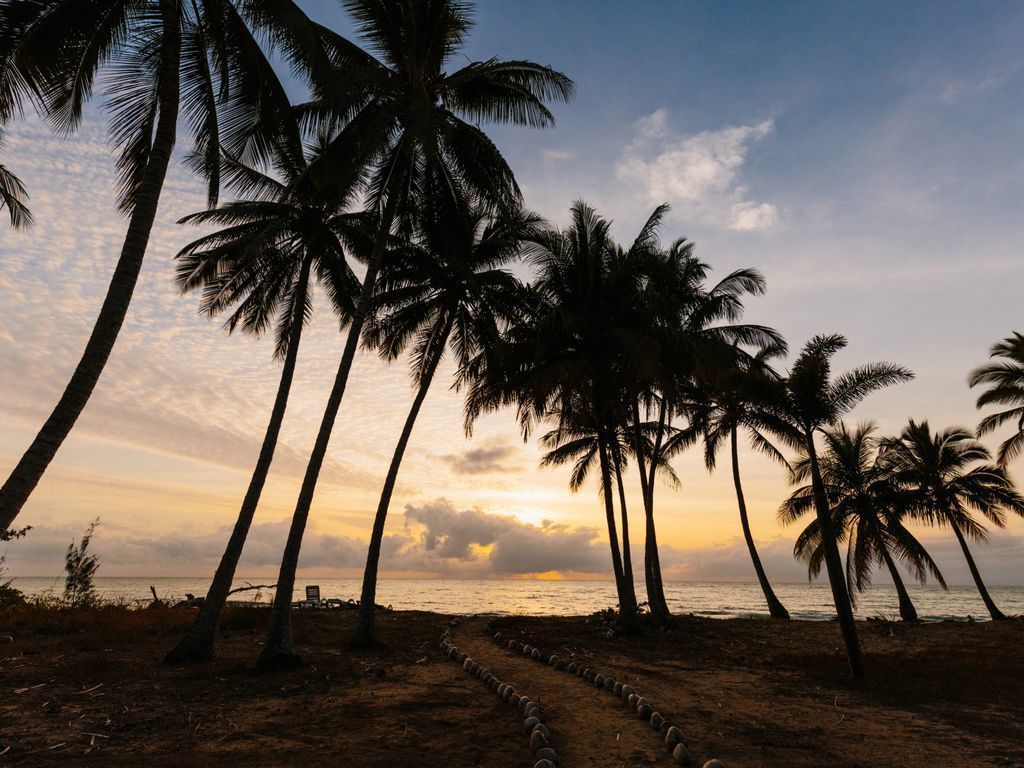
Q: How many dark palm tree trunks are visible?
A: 12